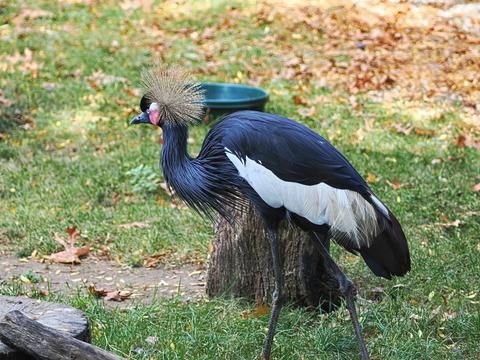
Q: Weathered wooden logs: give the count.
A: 2